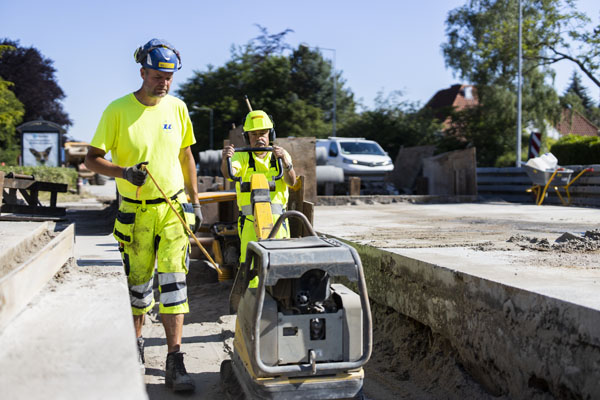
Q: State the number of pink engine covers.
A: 0